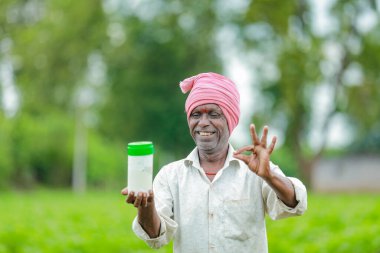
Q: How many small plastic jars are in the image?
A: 1